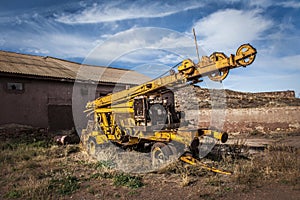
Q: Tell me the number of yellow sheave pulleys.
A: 3